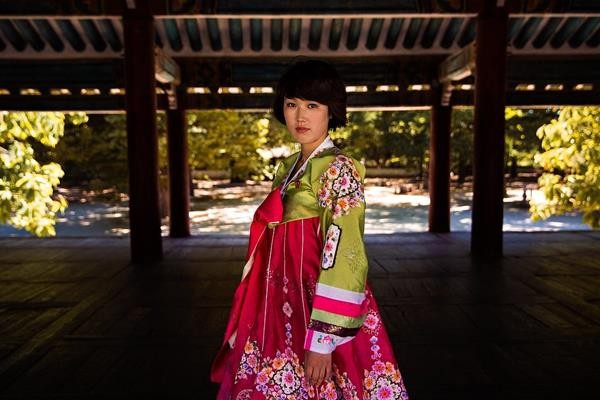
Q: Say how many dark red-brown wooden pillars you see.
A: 4